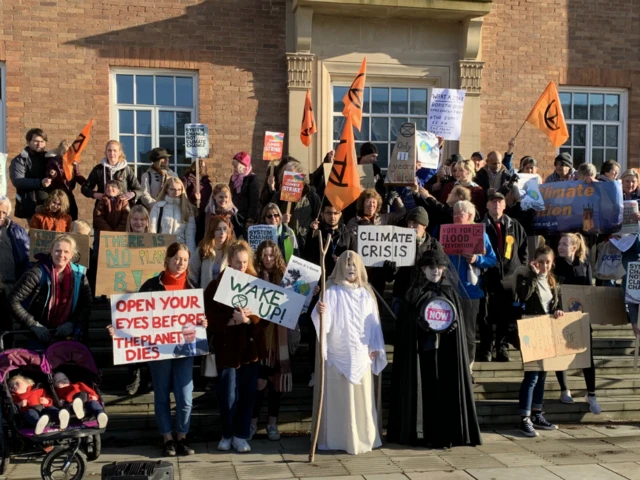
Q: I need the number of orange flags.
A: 5